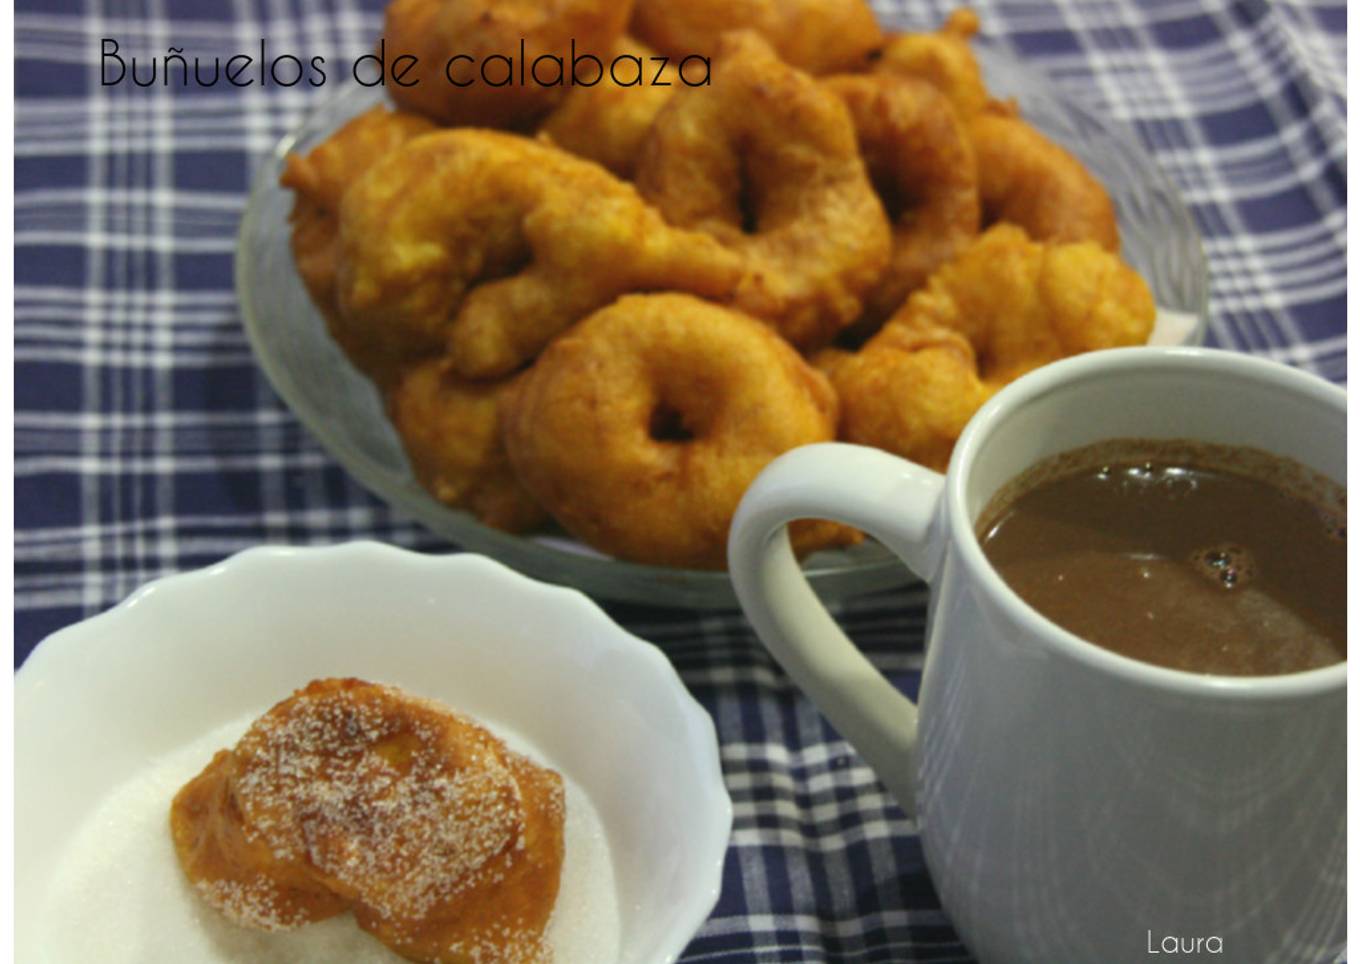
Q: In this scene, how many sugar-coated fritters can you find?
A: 1